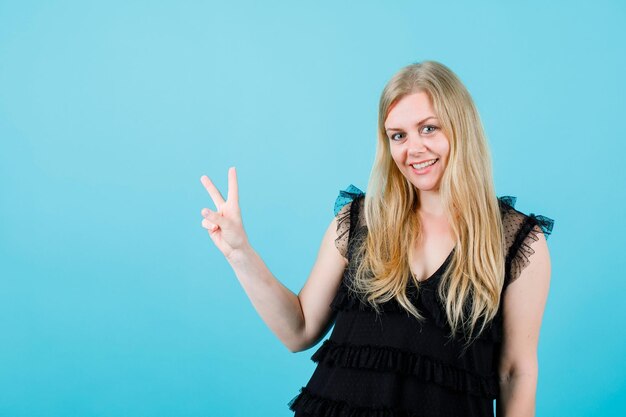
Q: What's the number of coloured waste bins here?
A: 0